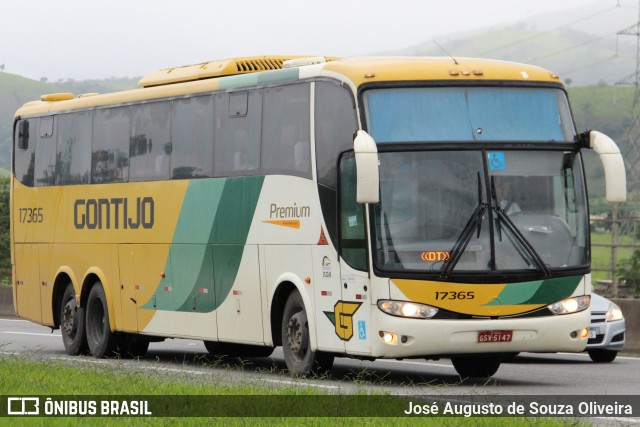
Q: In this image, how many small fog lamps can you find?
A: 2